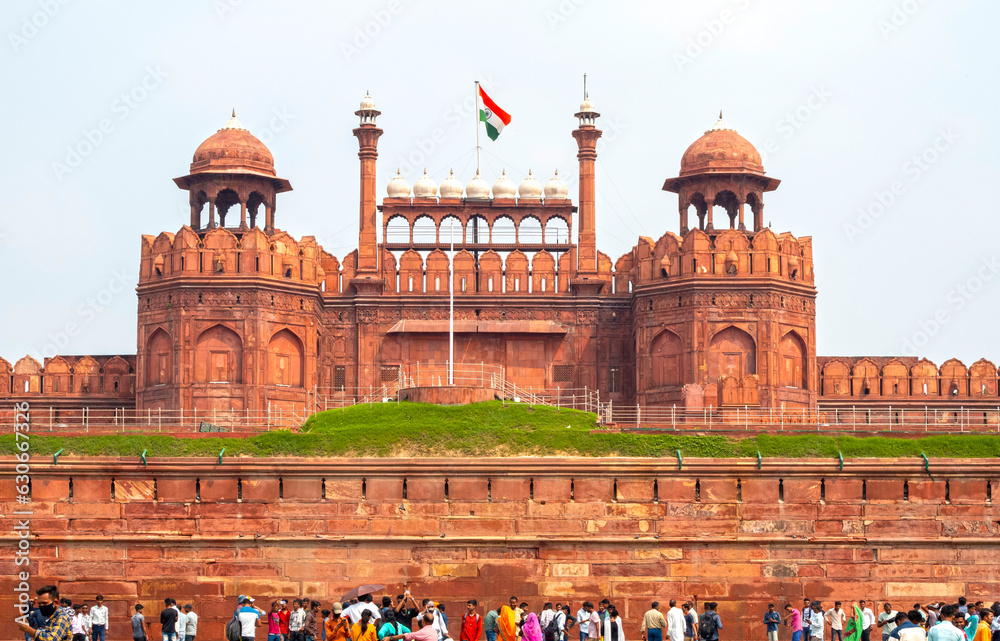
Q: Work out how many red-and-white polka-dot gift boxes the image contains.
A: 0